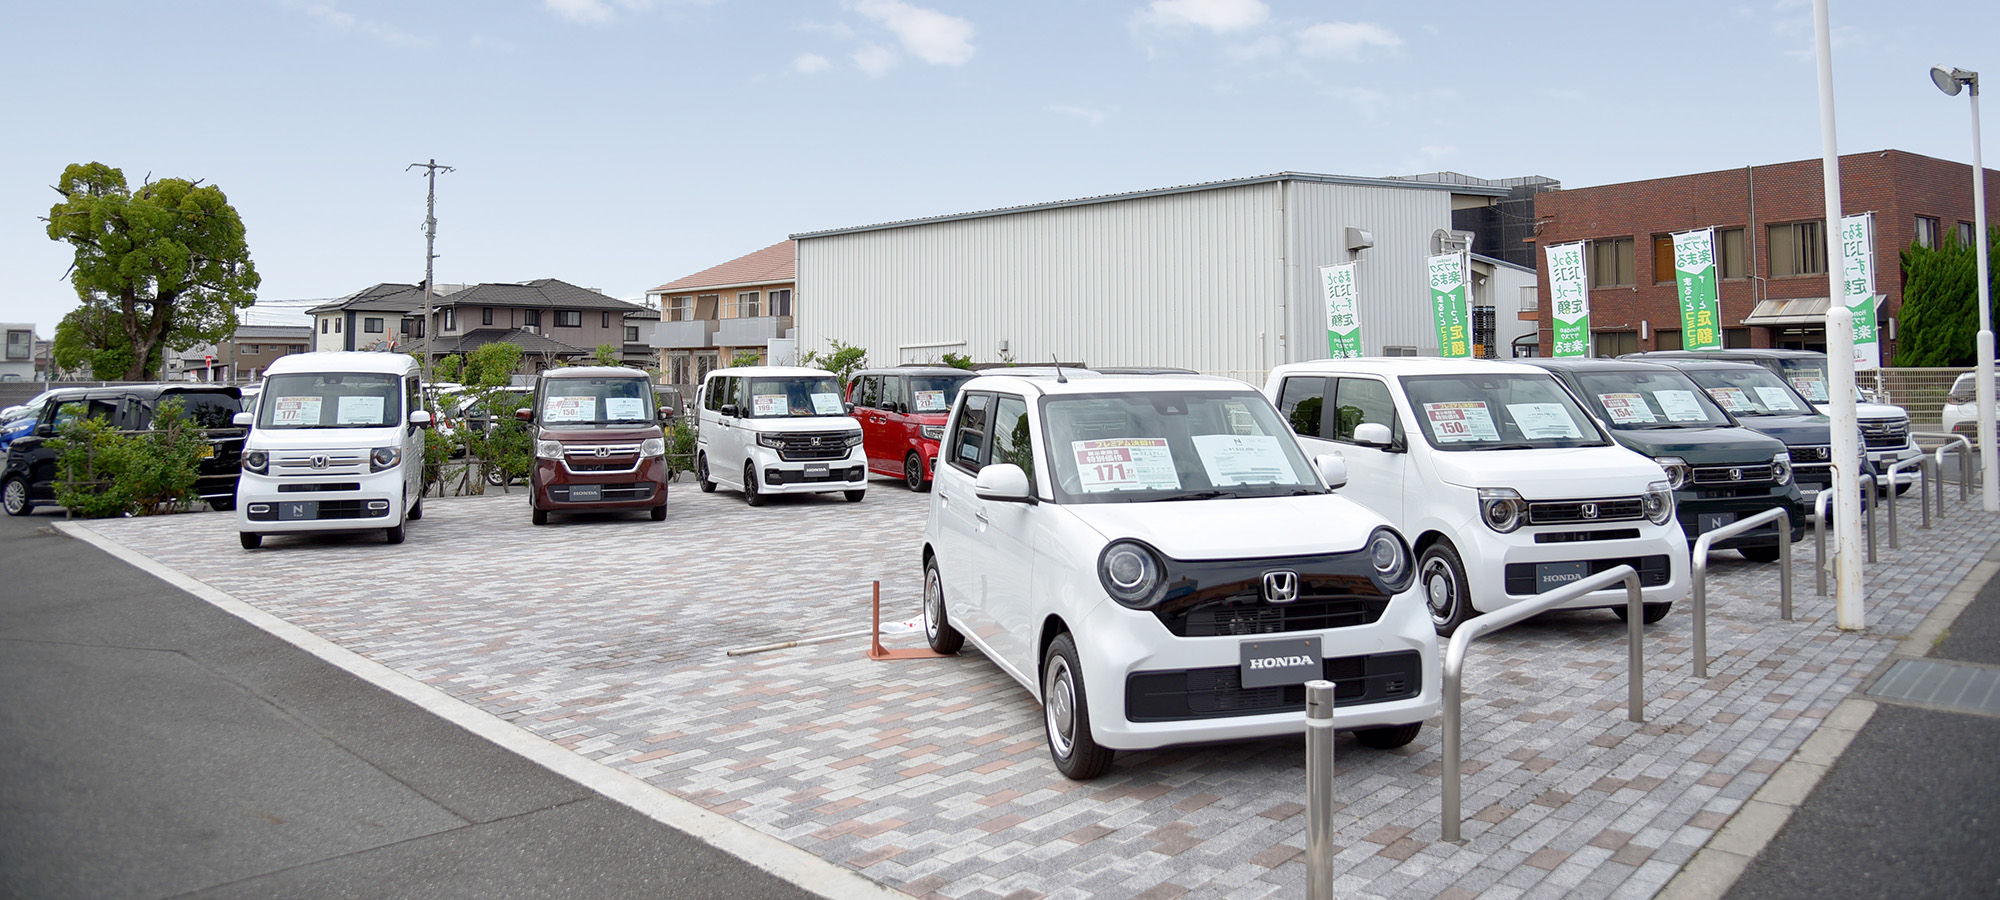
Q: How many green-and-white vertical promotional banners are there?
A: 5